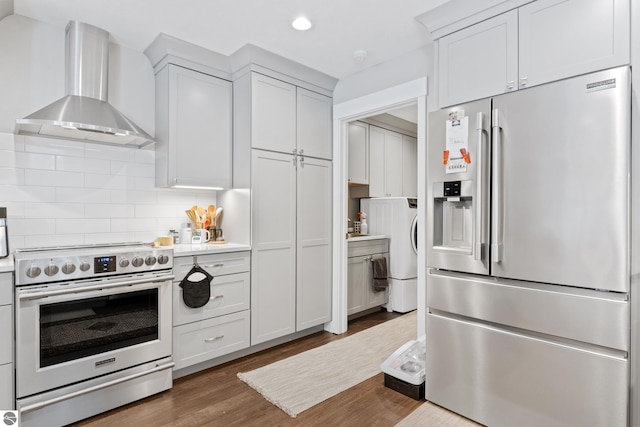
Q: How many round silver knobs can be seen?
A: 8